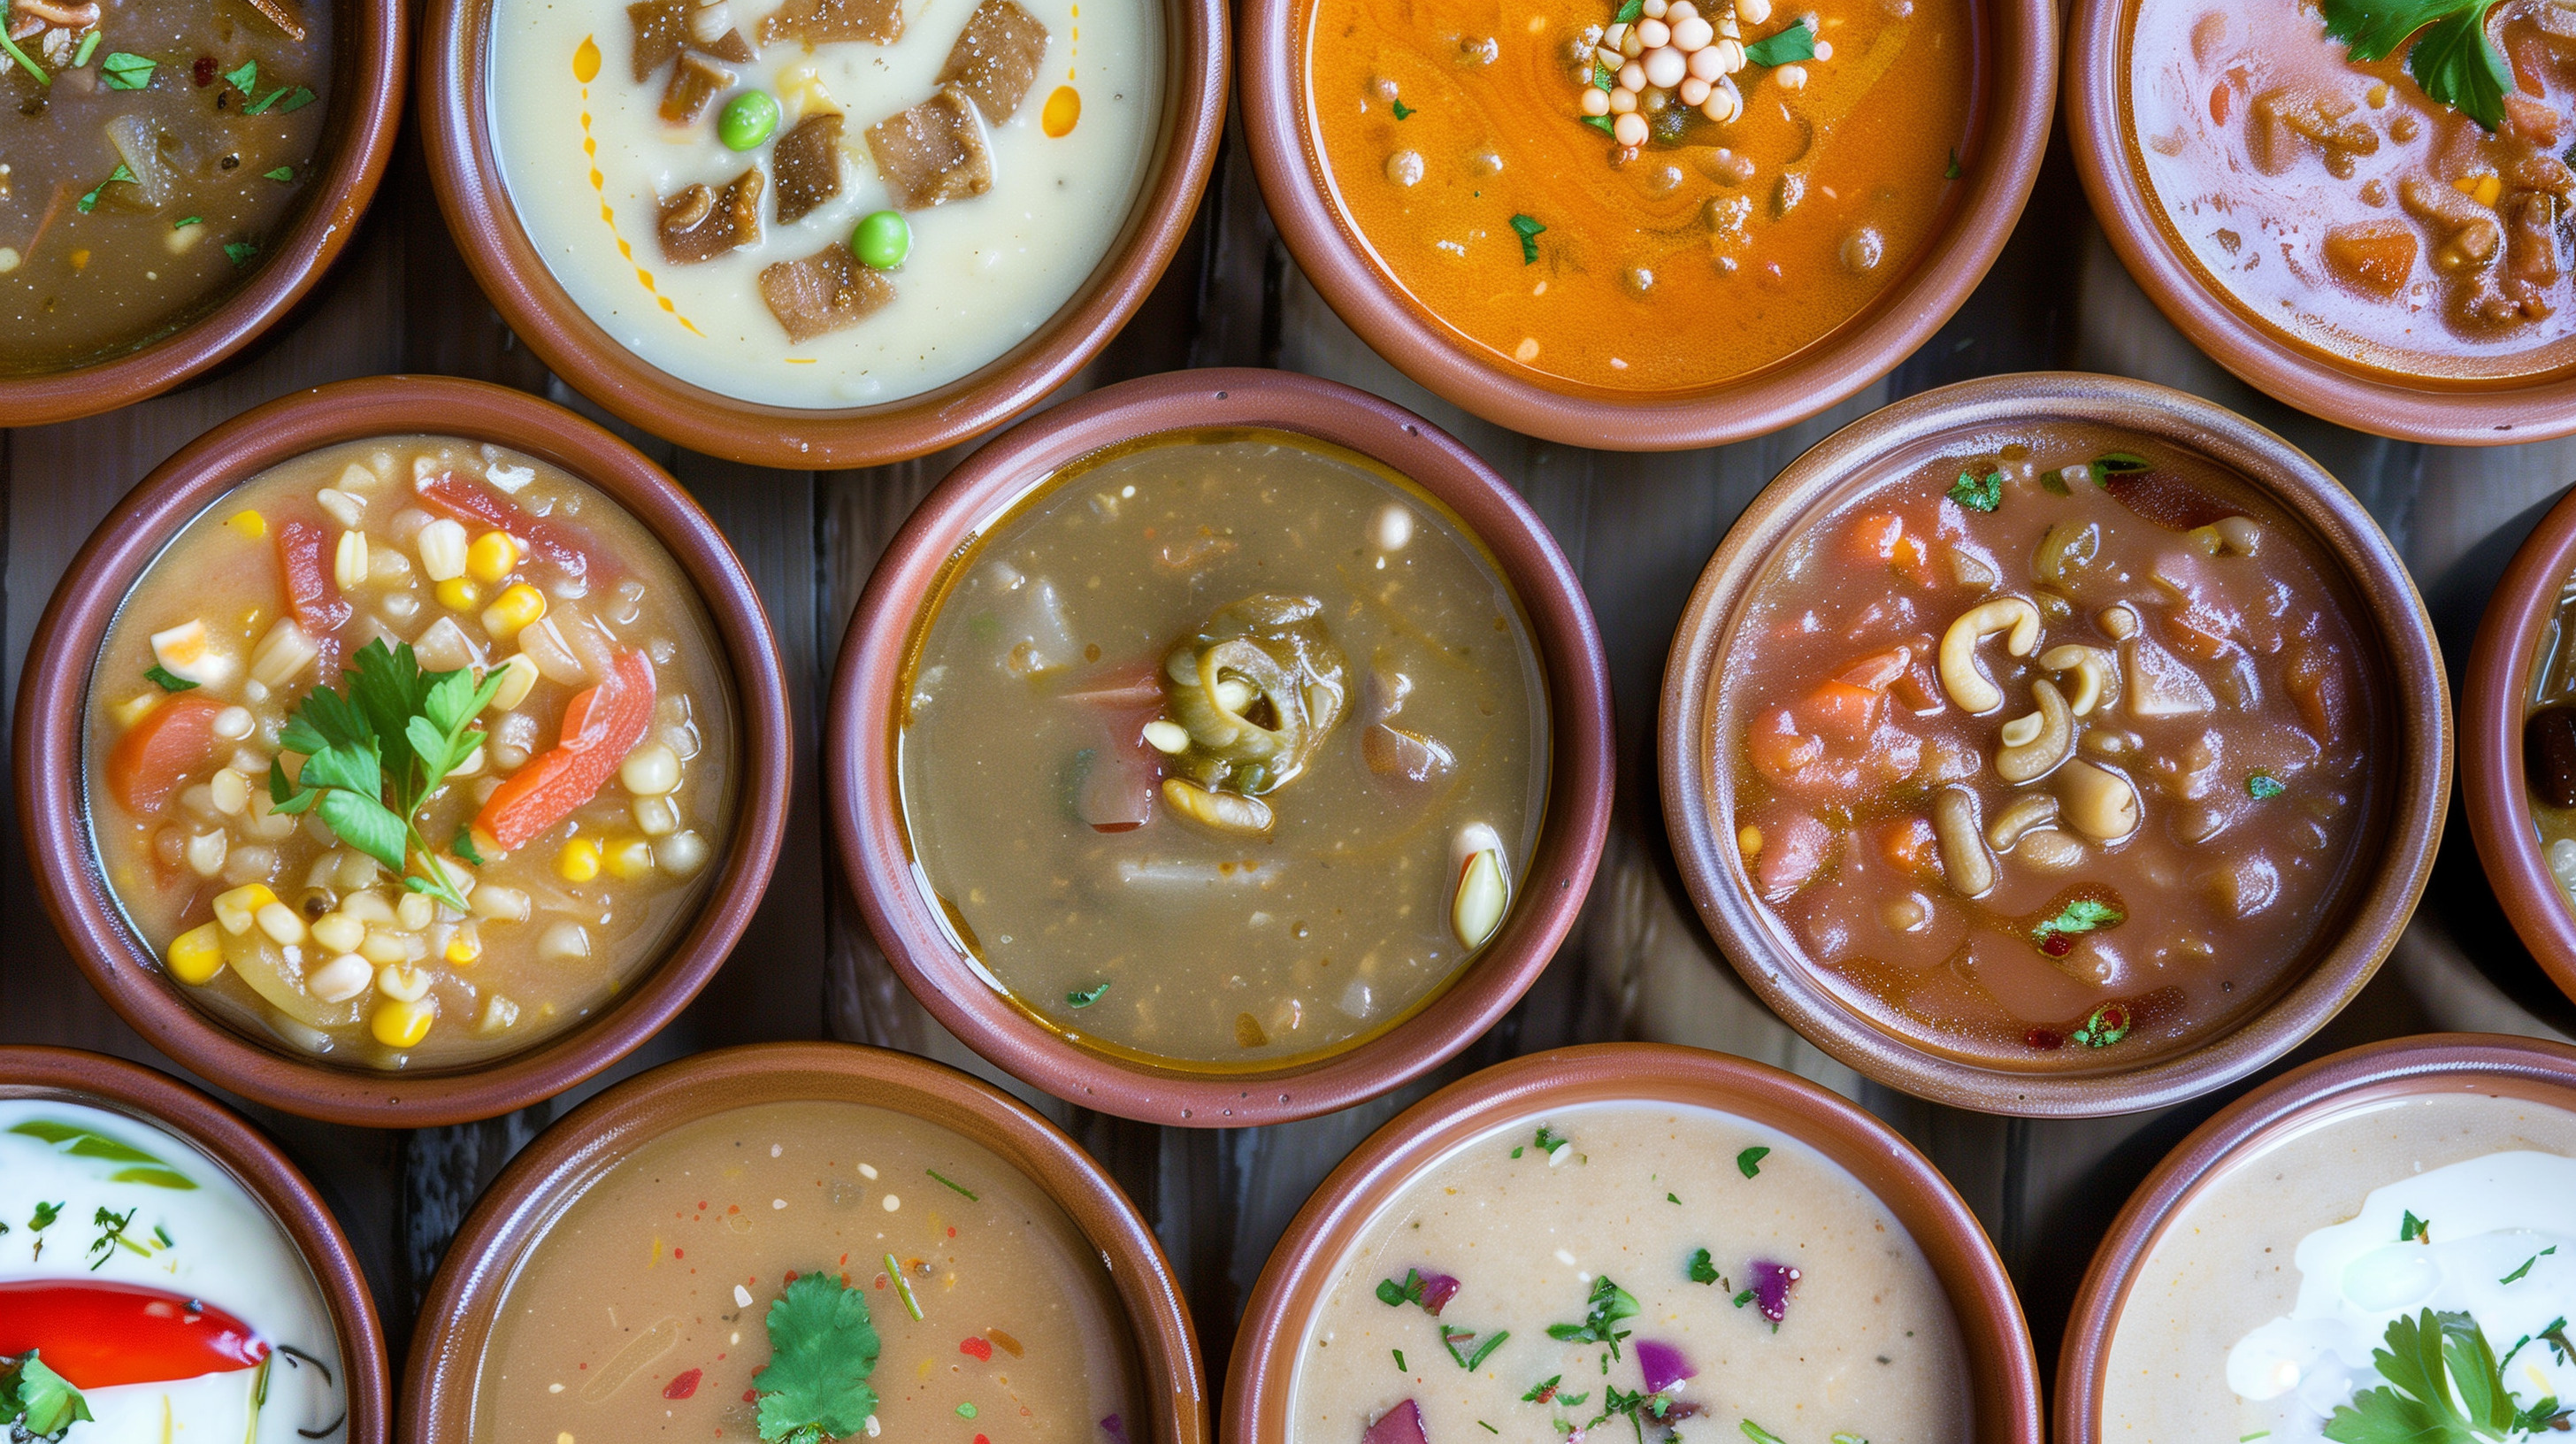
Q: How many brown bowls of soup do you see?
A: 12